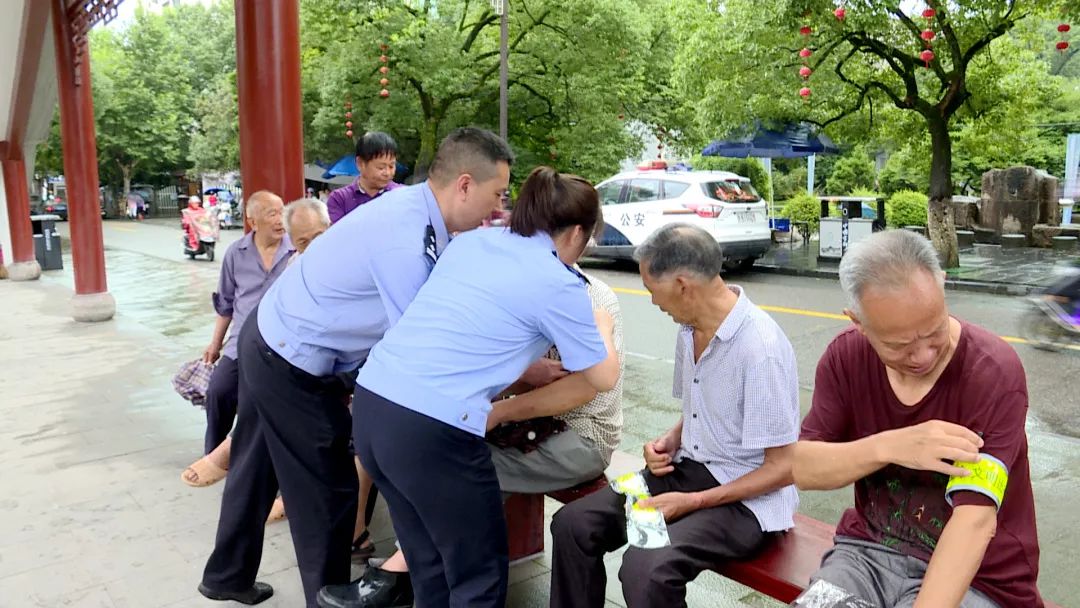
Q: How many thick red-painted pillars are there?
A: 3